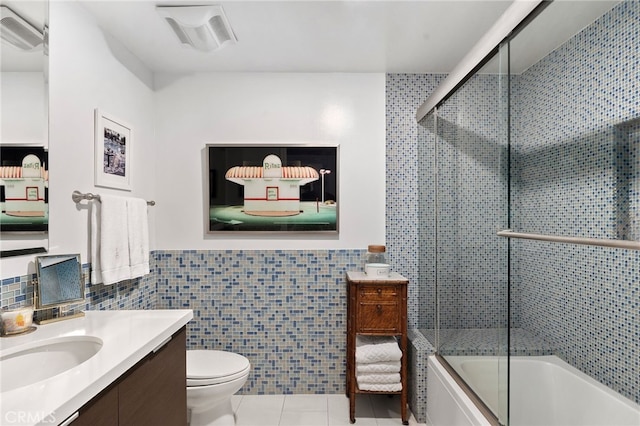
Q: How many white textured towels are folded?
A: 4